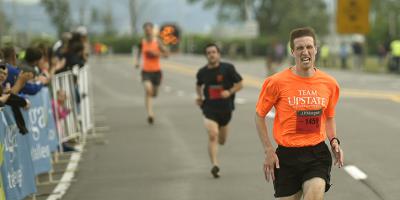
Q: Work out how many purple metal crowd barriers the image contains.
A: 0